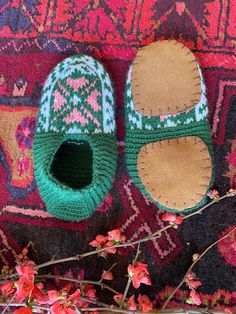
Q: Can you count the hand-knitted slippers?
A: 2